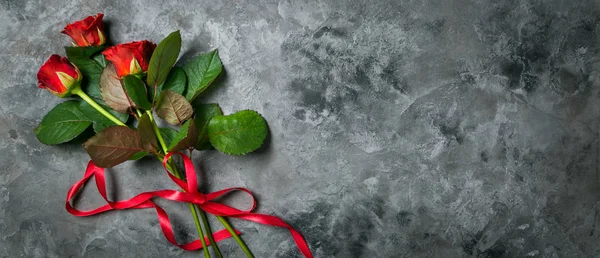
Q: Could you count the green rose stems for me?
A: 3